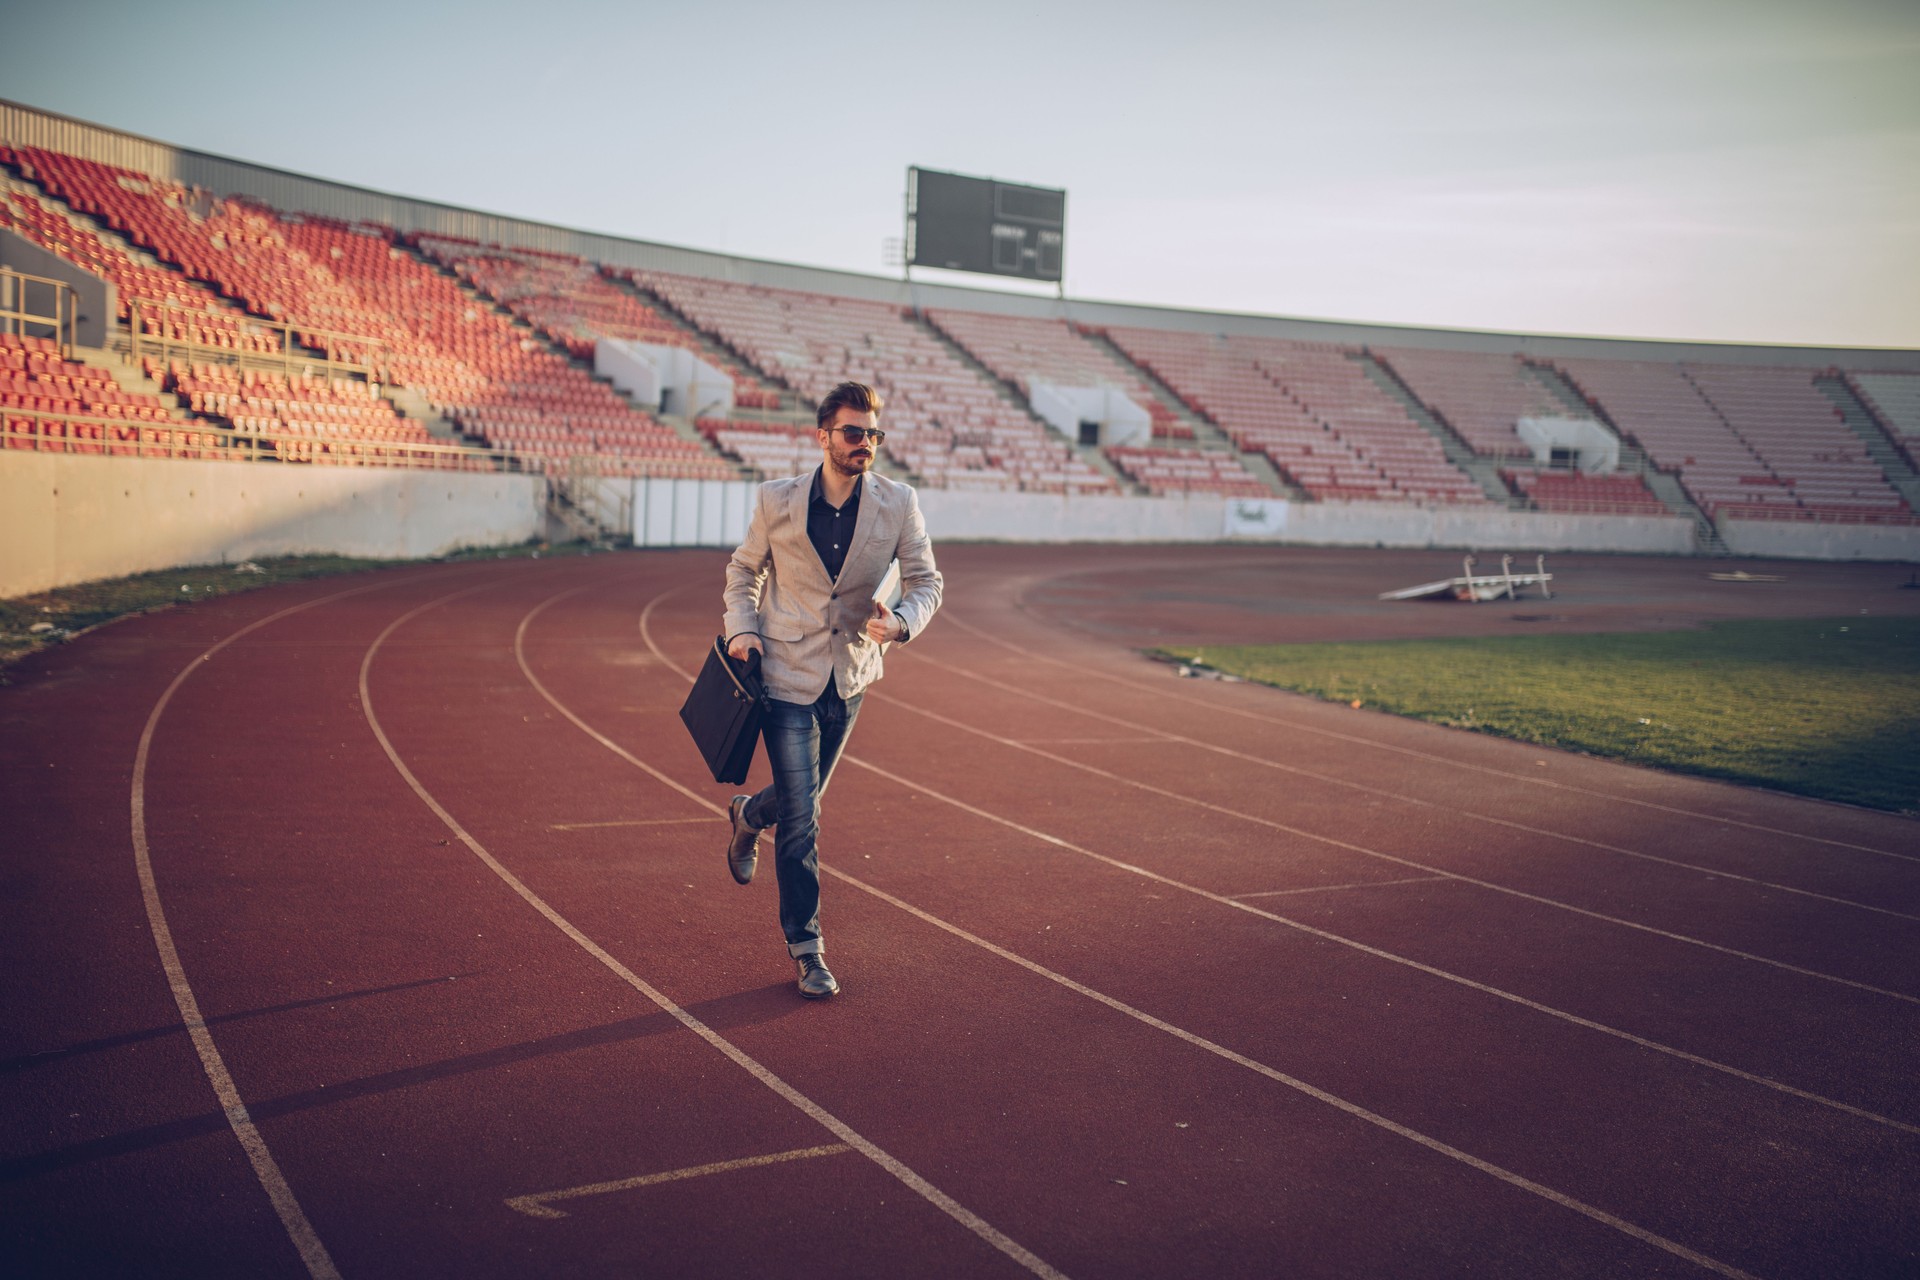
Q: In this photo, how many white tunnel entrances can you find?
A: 3